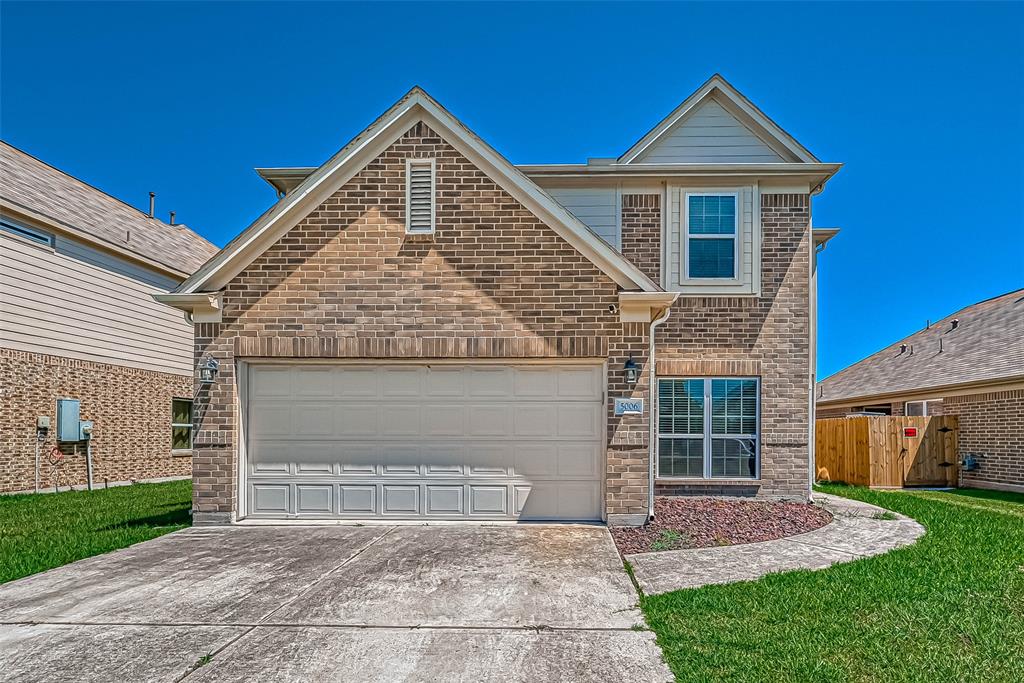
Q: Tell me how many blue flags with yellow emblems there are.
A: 0